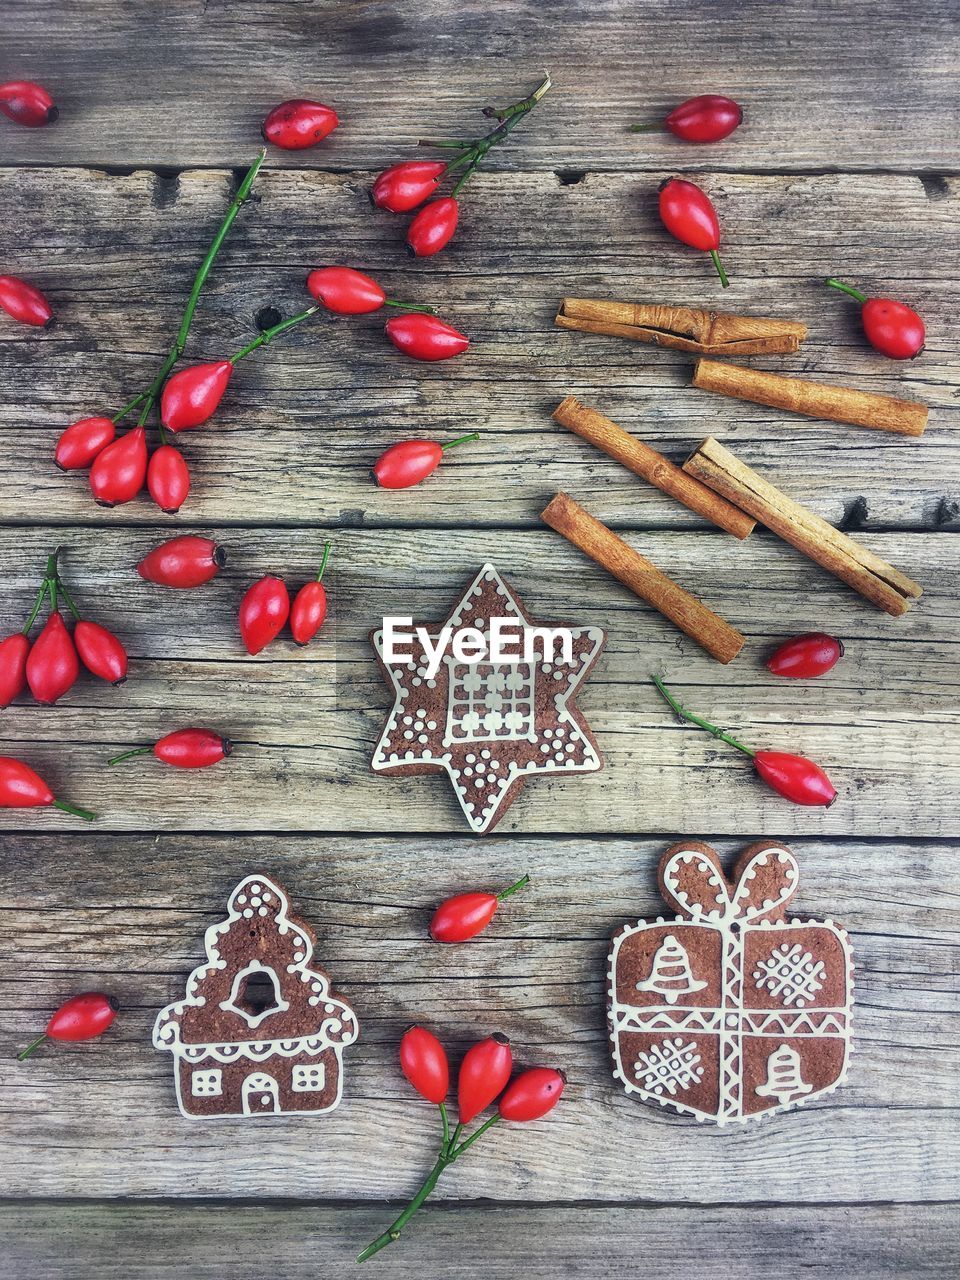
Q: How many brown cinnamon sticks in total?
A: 5